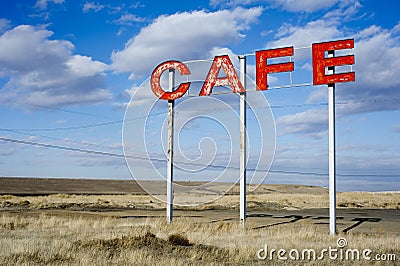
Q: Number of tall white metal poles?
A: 3